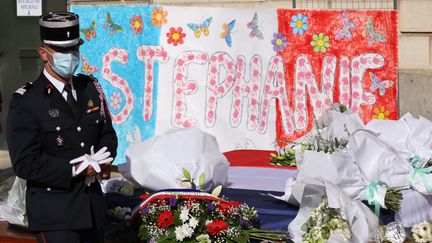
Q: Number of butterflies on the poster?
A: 9